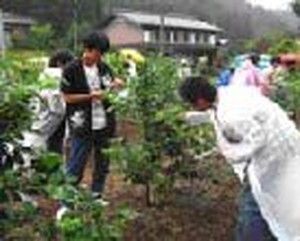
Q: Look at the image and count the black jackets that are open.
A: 1